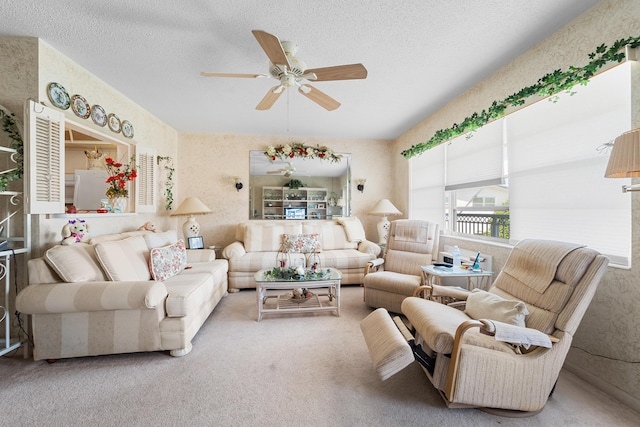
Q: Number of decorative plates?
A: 5